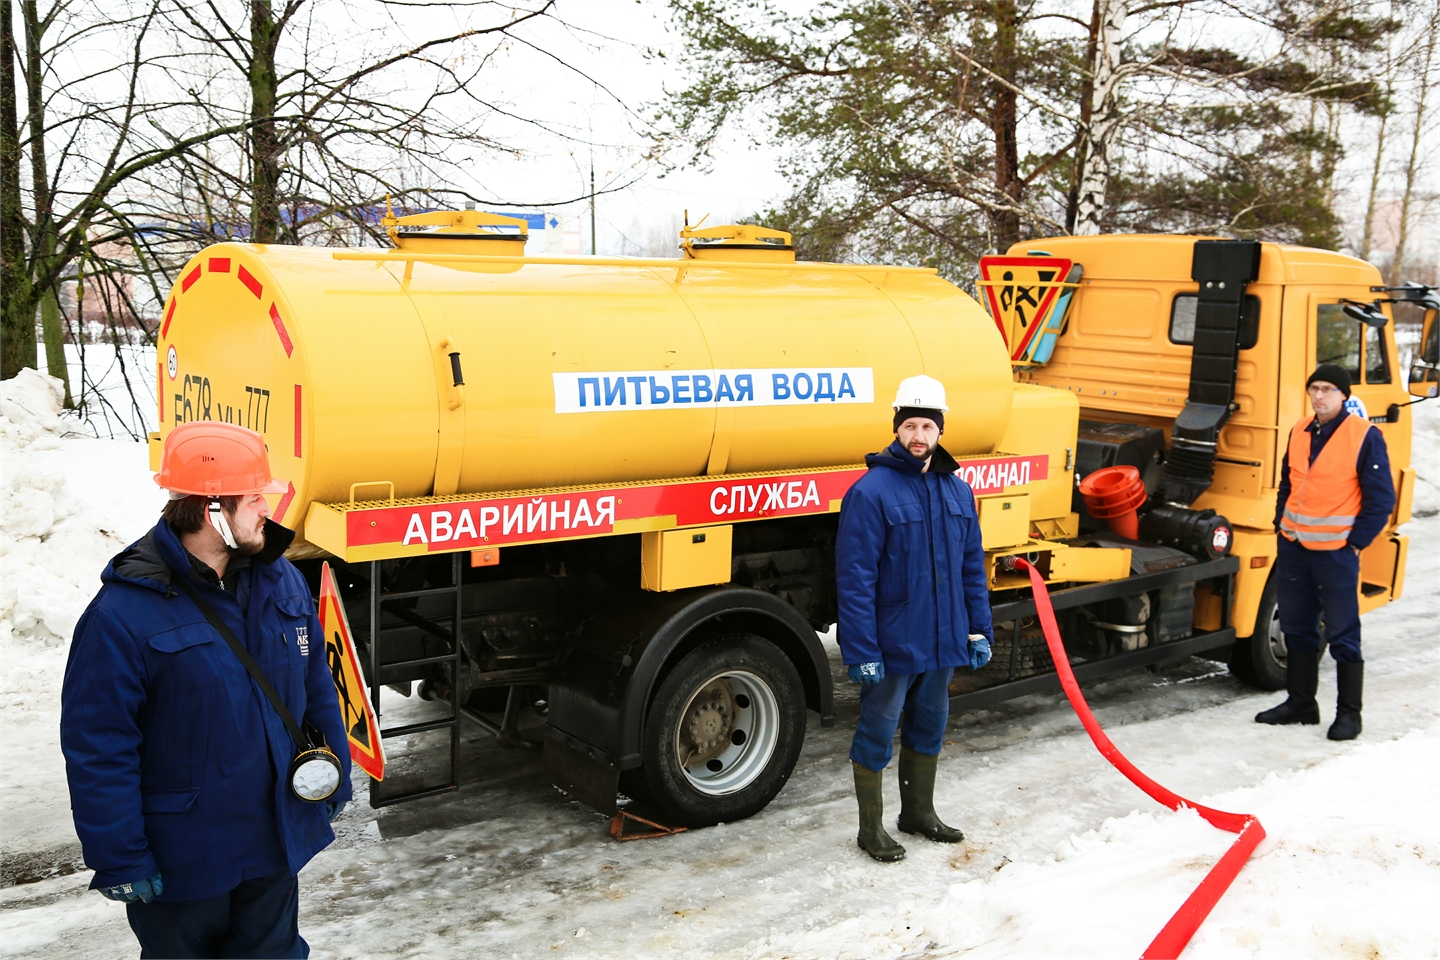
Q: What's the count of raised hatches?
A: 2